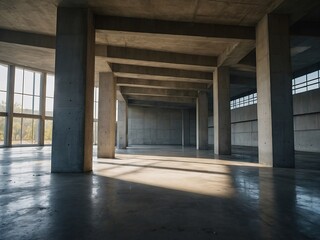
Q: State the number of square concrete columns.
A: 6